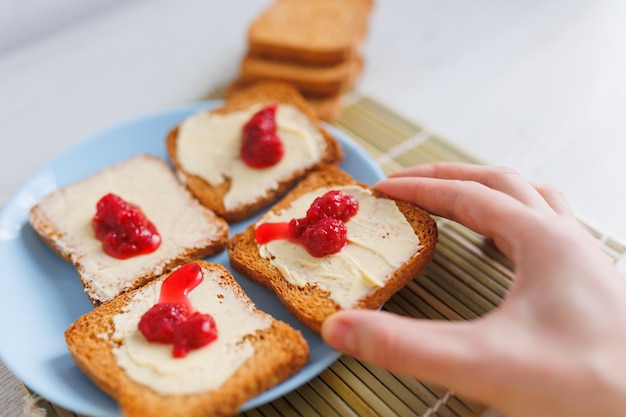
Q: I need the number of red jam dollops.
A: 4